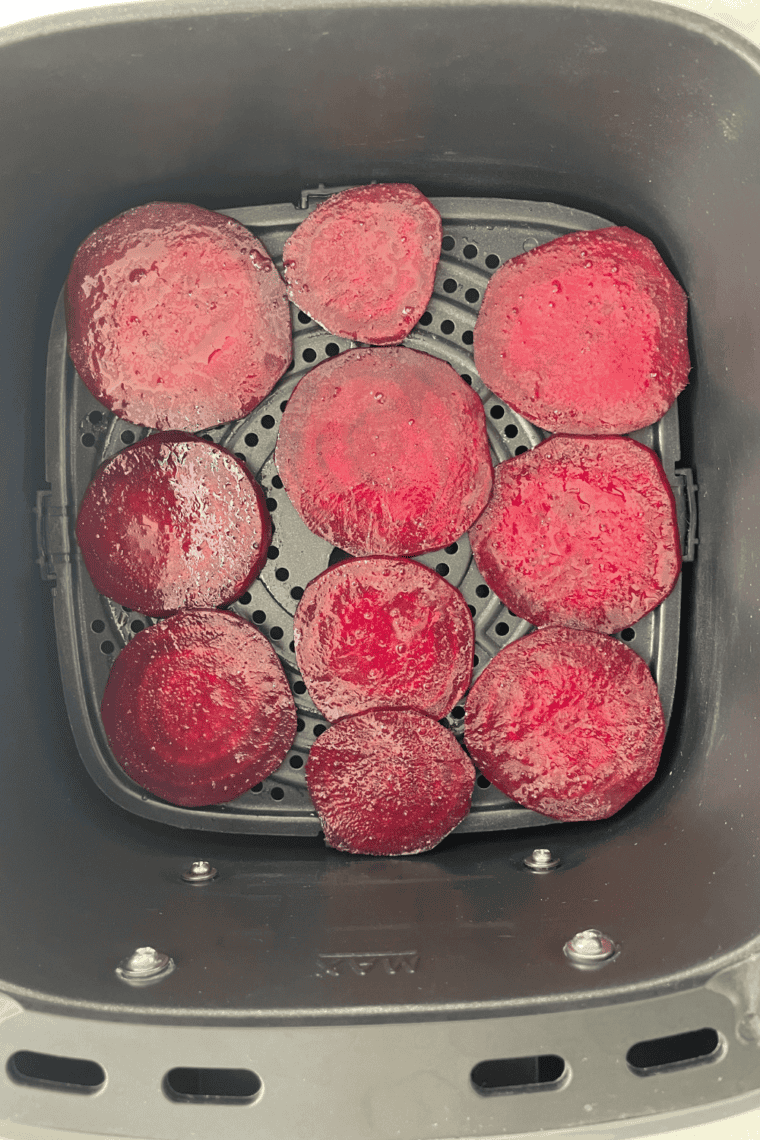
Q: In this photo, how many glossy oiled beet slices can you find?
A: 10